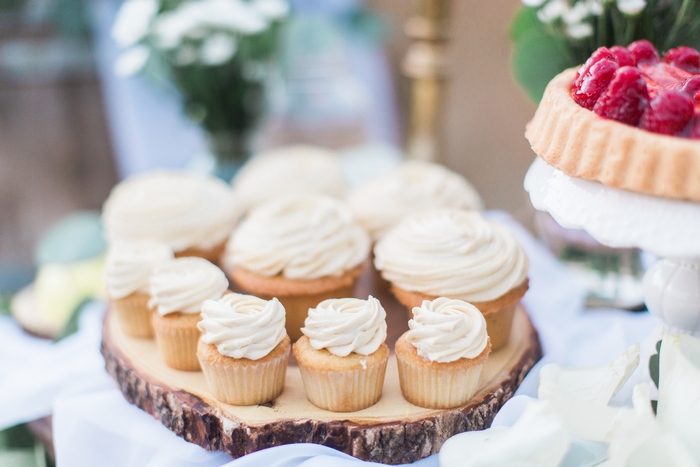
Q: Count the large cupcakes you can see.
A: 5